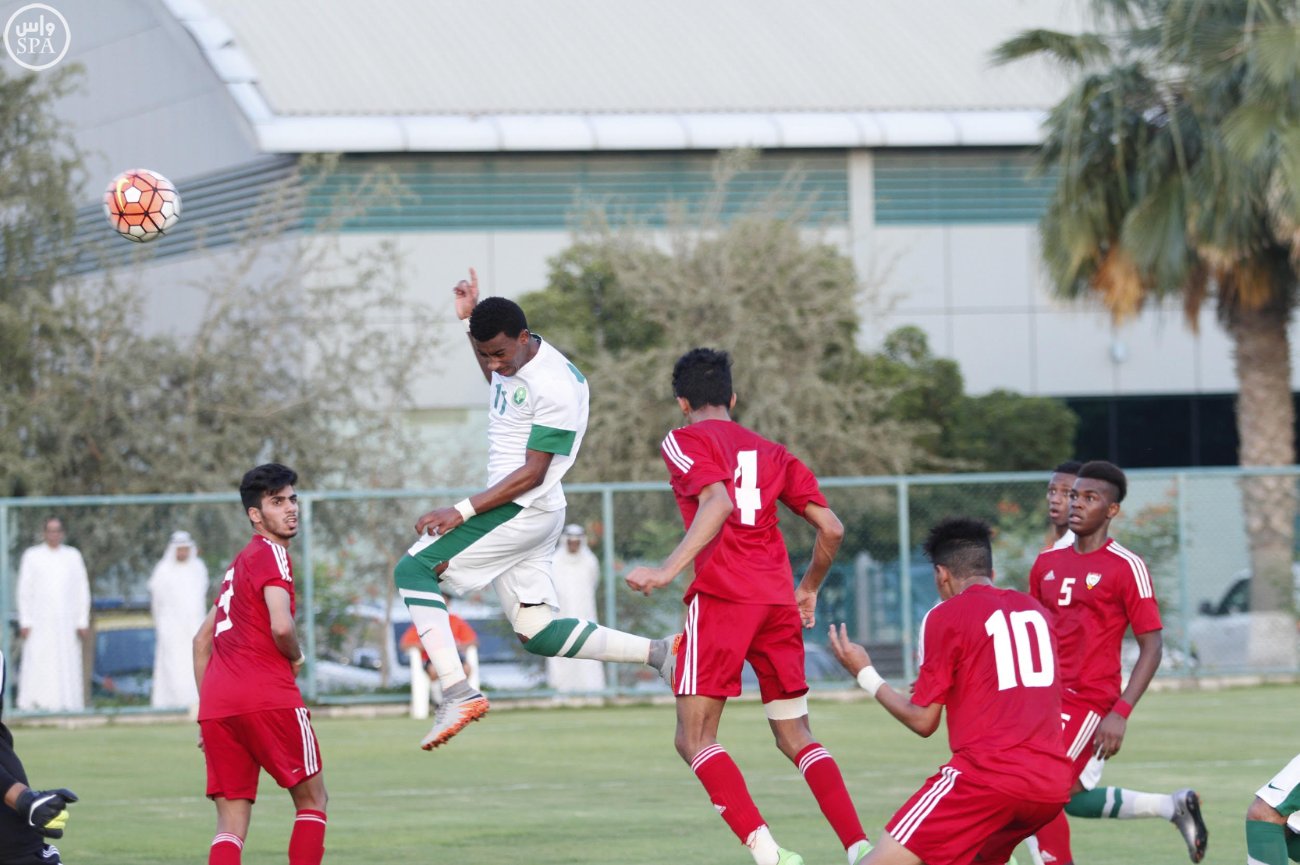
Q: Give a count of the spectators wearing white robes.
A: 3